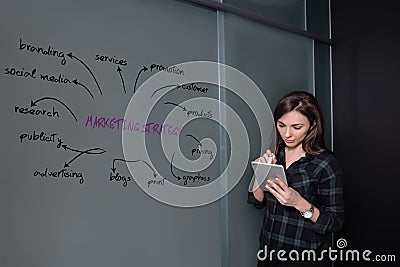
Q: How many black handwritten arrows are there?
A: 13